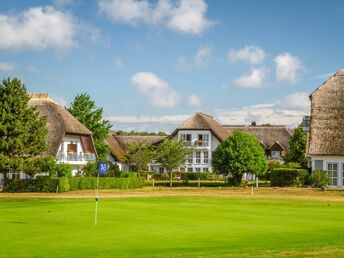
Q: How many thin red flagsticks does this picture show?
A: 0